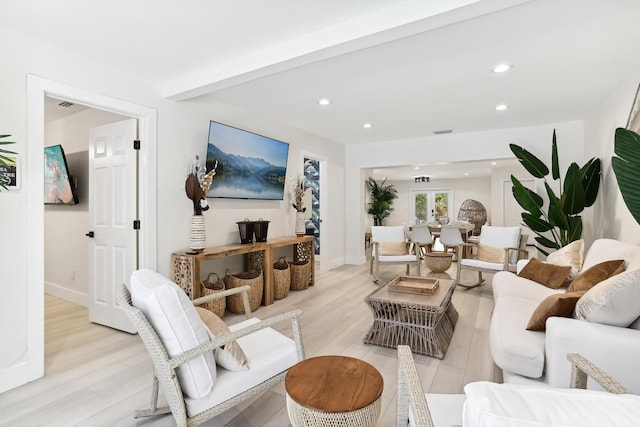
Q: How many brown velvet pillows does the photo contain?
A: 3